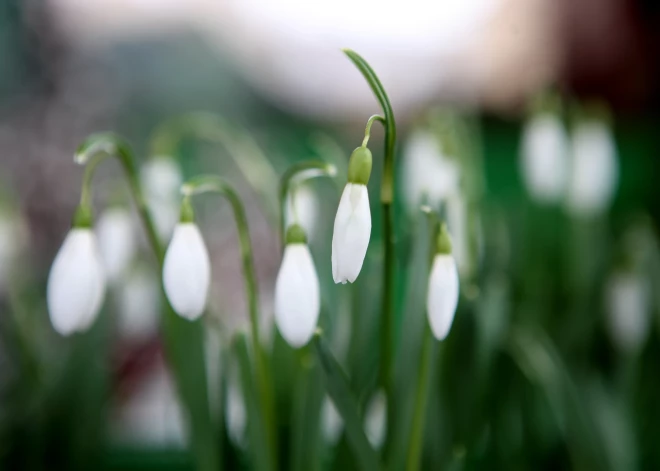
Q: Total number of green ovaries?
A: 5